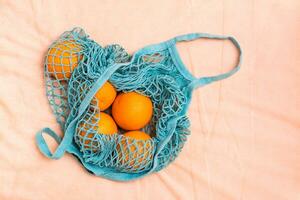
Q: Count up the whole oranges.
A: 5